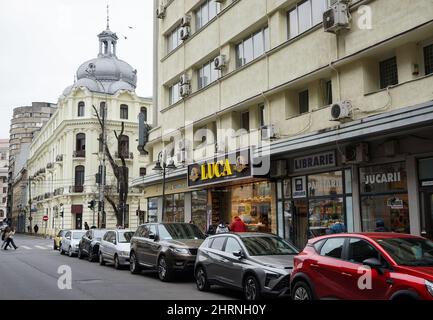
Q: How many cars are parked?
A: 7